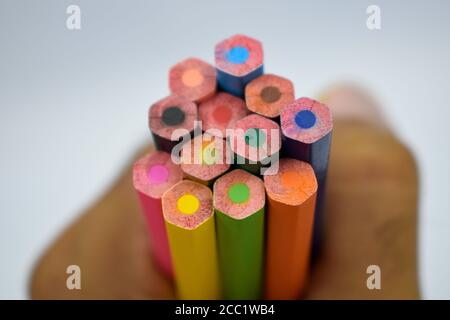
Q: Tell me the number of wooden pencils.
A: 12